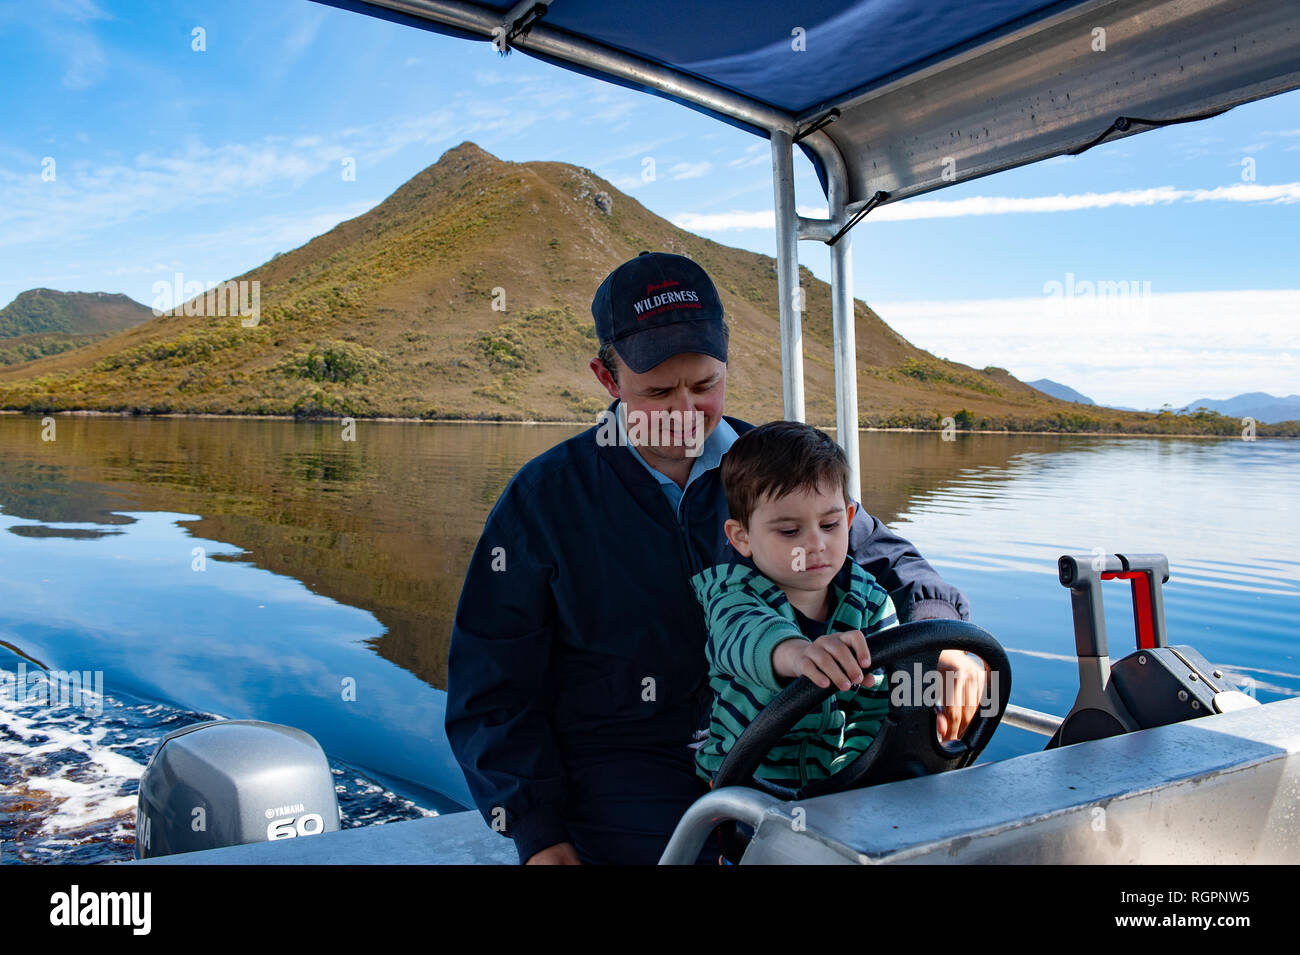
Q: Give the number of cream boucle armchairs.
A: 0